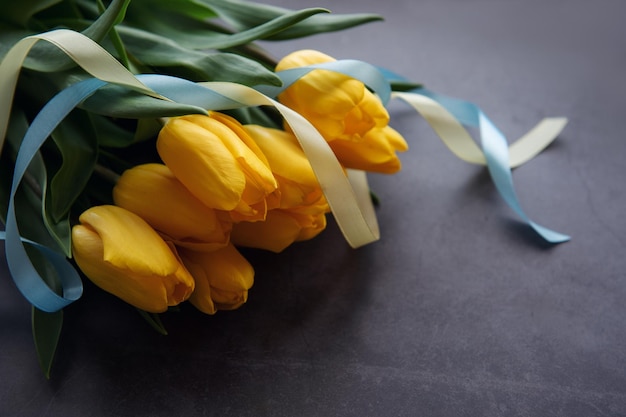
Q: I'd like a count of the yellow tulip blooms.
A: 8